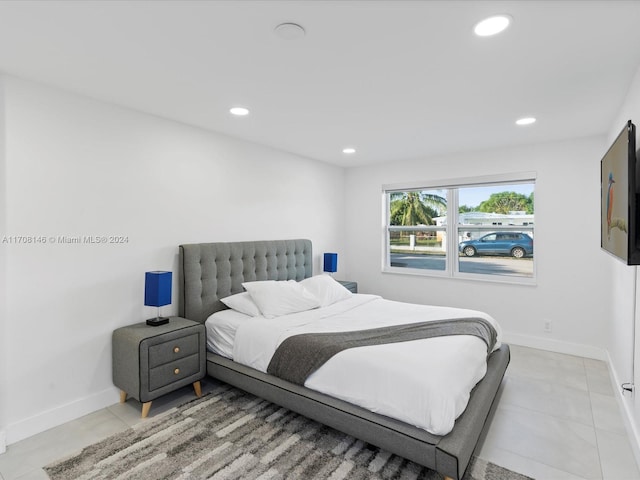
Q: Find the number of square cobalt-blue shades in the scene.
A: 2